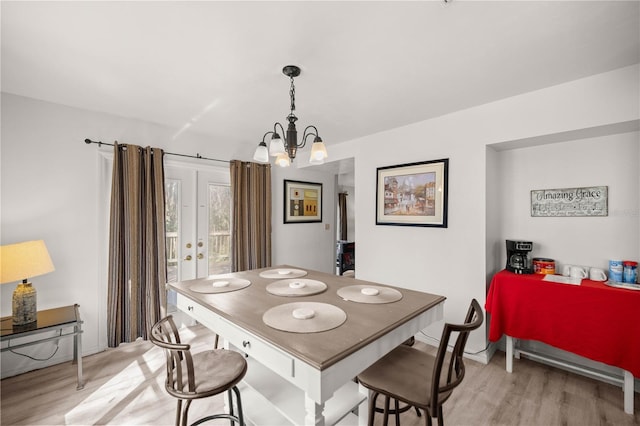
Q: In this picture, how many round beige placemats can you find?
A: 5